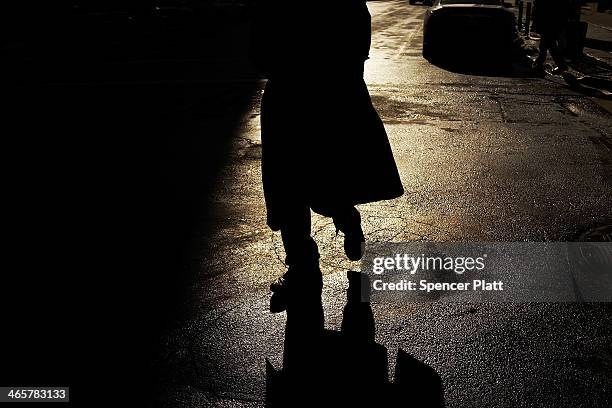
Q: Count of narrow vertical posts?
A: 2